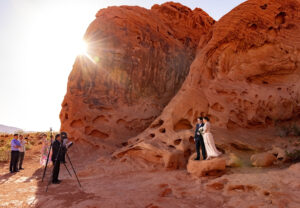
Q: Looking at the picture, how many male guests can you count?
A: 2